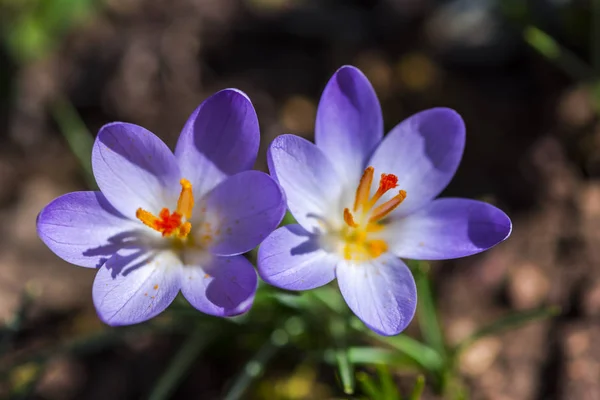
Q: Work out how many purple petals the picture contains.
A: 12